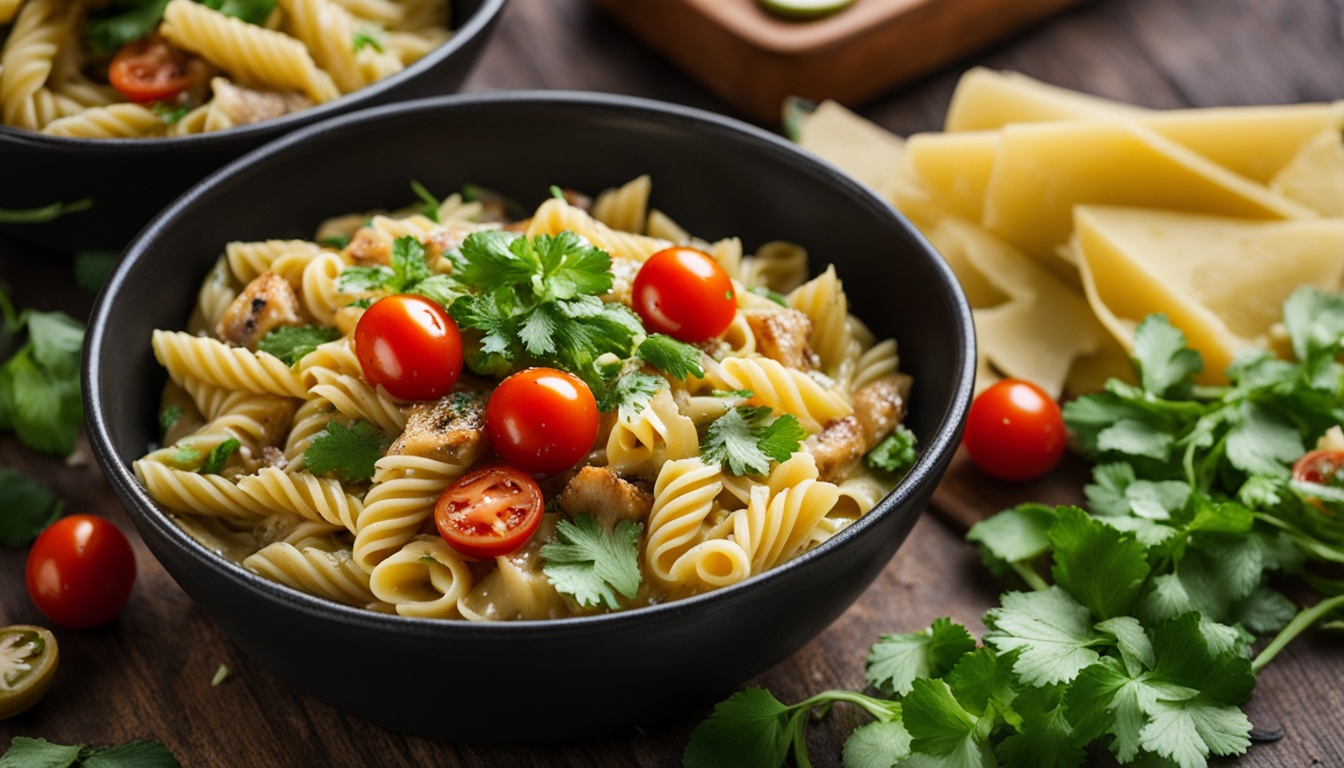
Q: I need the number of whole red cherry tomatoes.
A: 5